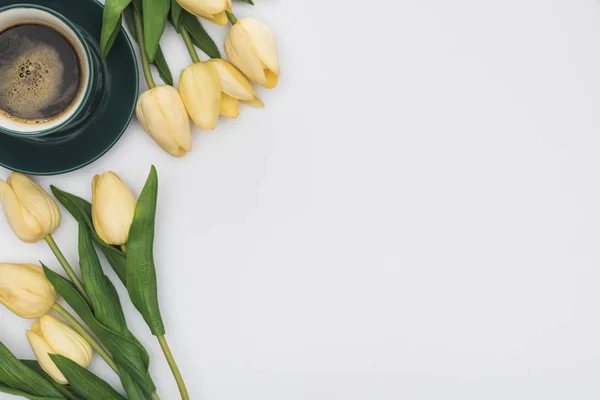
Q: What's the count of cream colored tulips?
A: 8